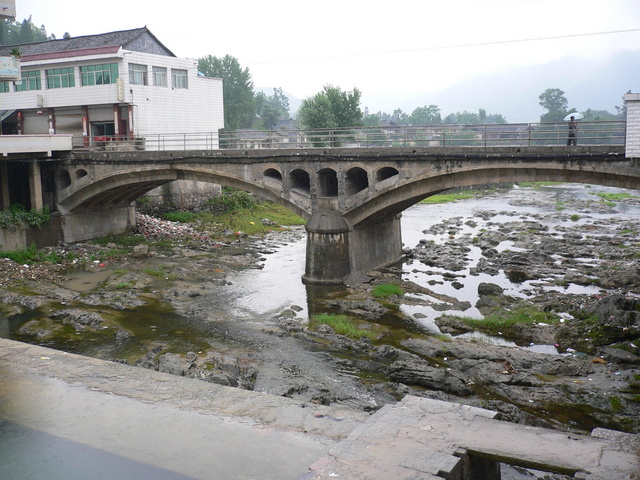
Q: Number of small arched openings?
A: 7